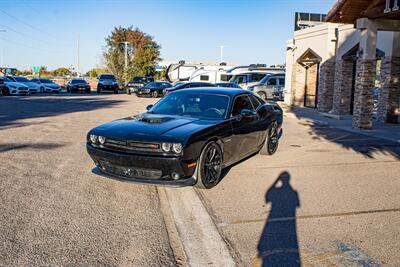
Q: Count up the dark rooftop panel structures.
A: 1